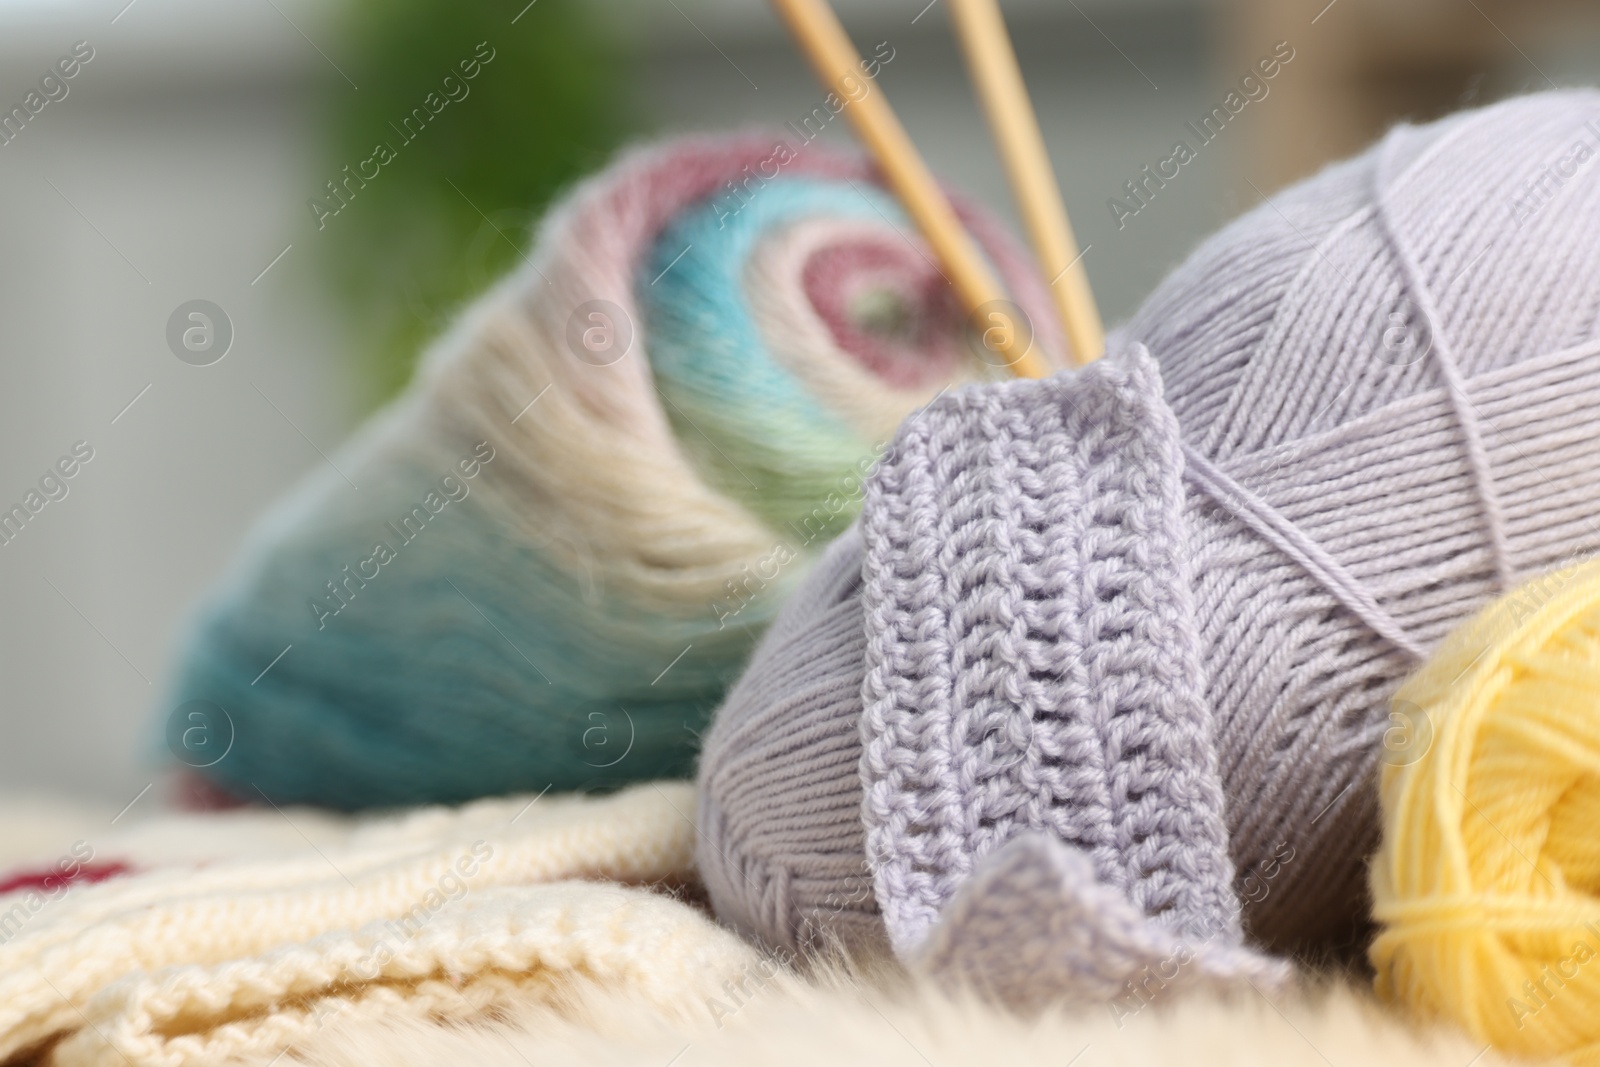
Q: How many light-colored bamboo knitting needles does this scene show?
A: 2